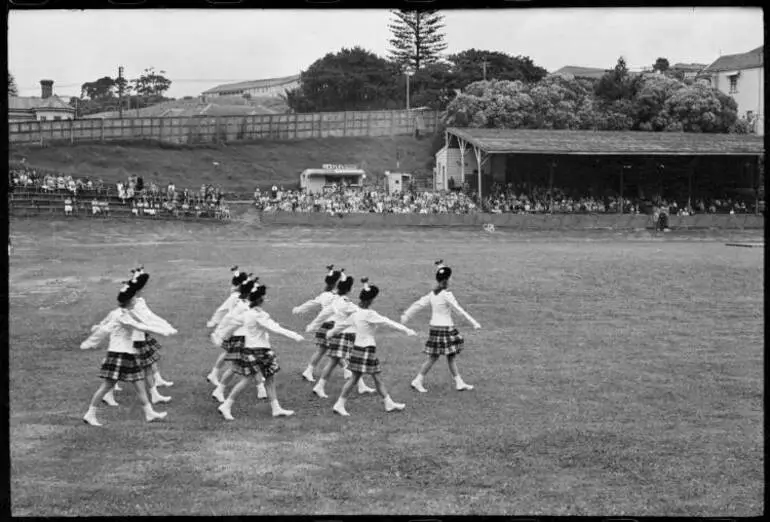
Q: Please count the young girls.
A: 10